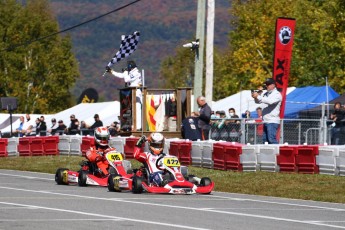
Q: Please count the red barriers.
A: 12